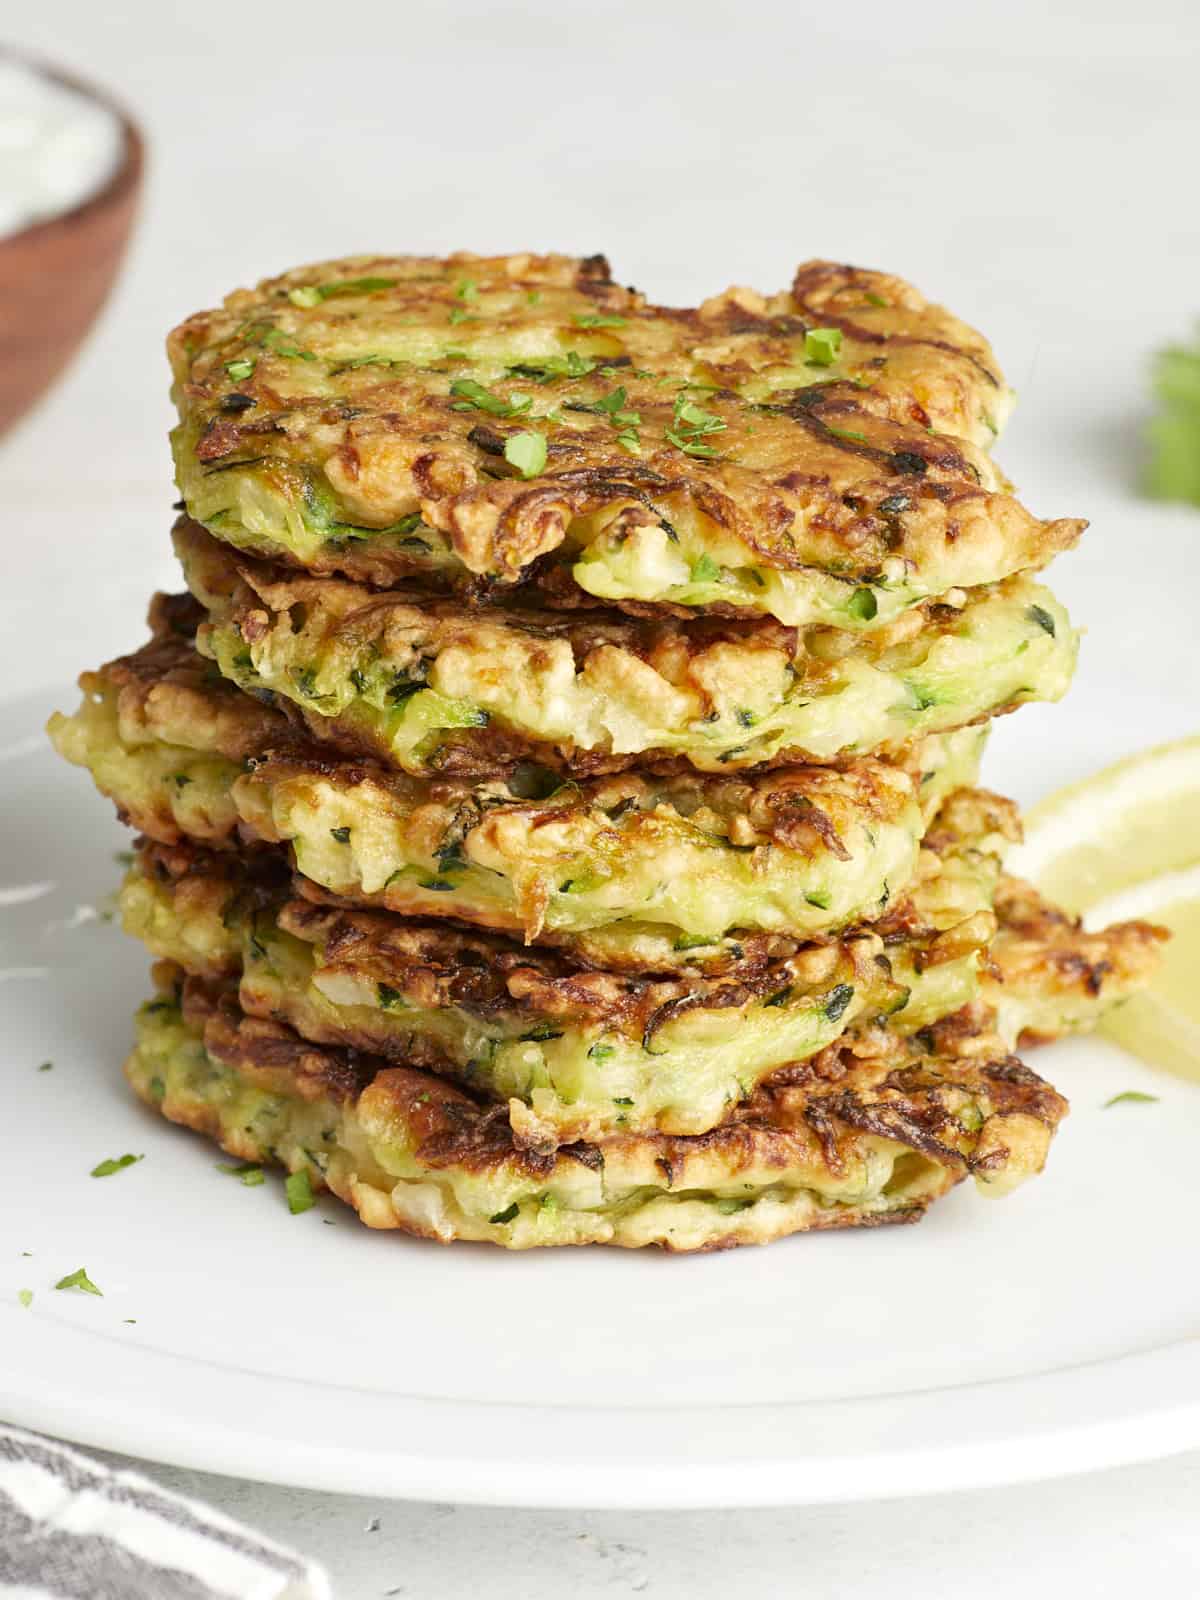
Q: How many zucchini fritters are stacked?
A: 5